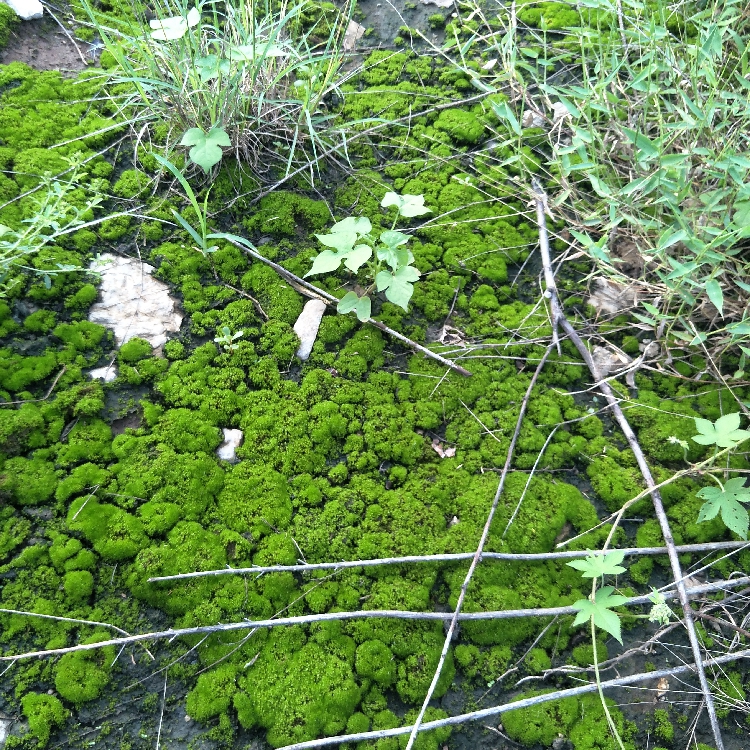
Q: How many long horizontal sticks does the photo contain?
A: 3